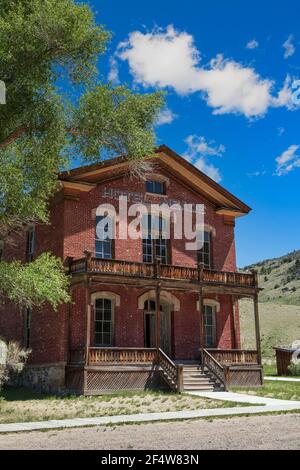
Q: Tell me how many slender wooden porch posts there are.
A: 4